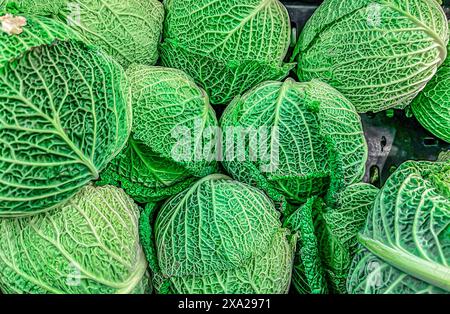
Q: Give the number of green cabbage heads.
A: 10